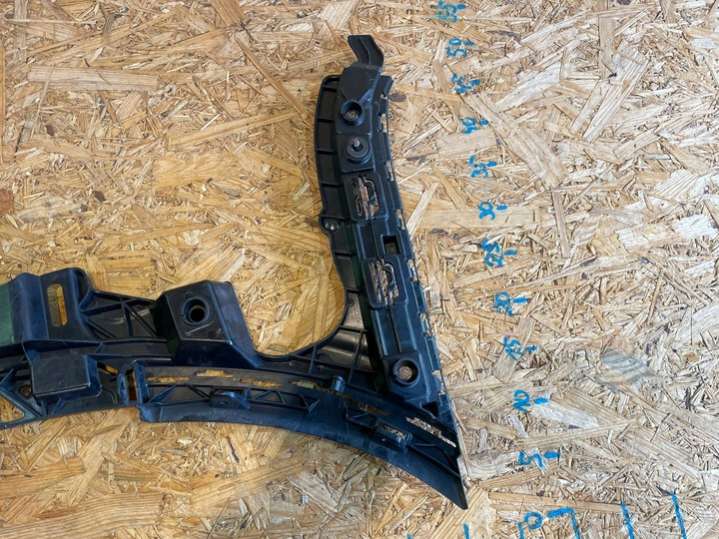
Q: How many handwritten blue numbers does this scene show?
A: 12